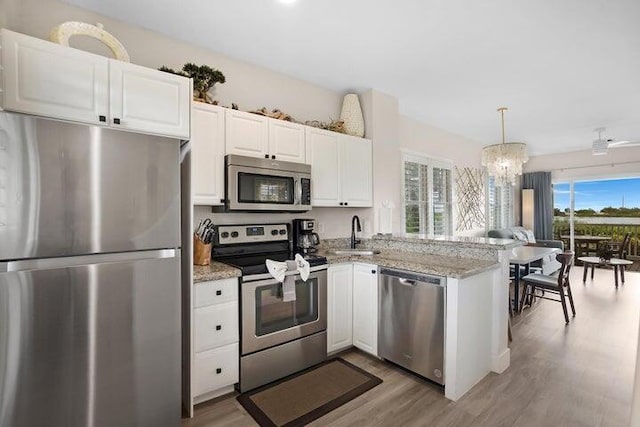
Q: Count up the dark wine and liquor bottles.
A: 0